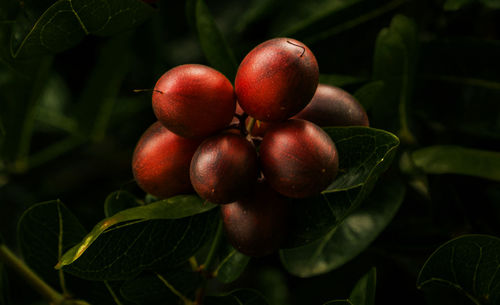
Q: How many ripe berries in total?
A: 7